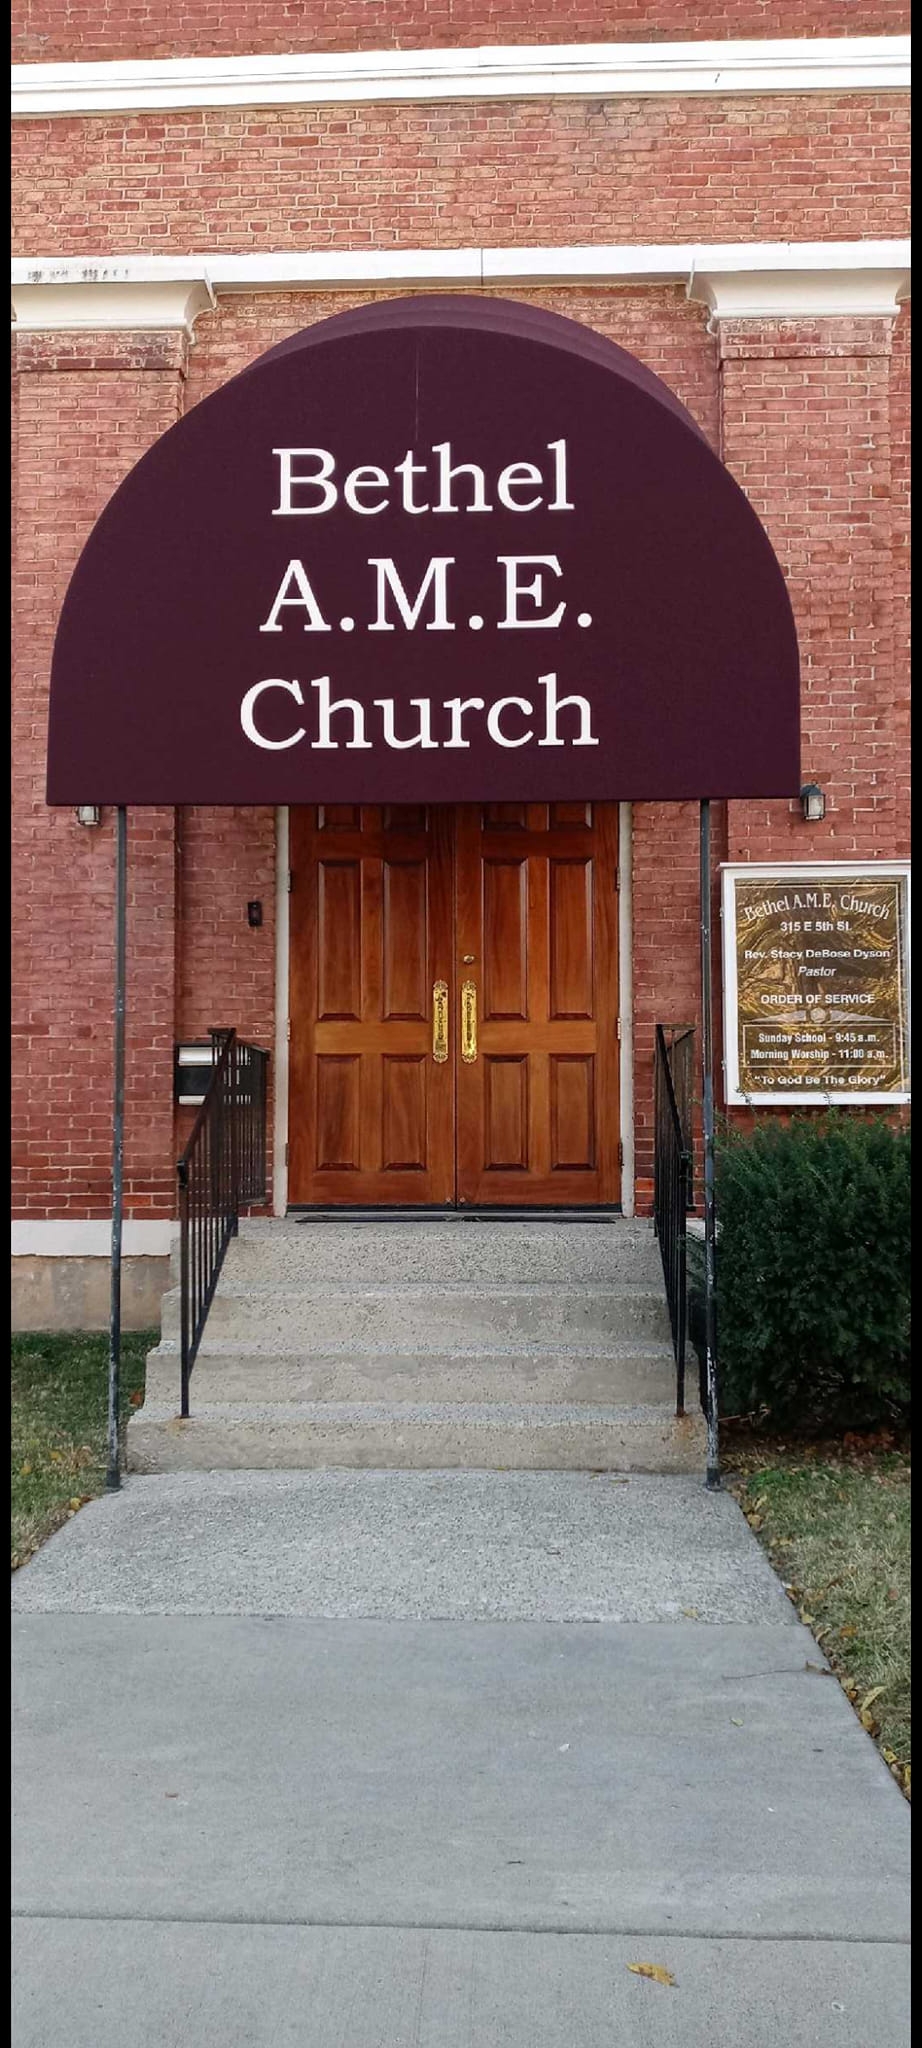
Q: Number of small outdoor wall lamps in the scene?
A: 2